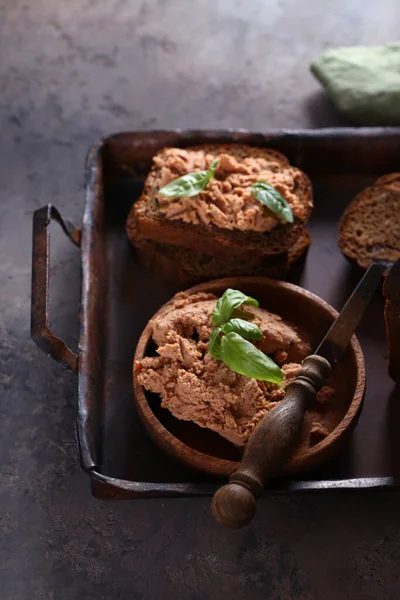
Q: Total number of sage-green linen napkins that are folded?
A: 1